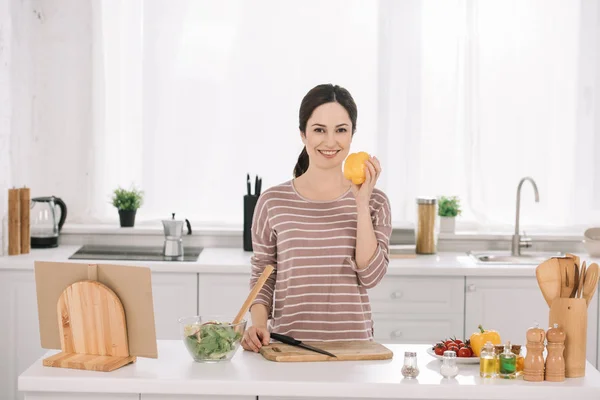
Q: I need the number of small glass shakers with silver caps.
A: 2